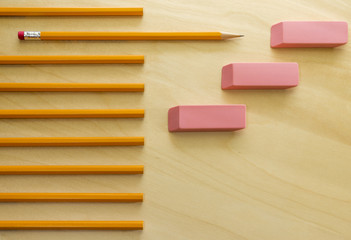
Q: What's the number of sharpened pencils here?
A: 1